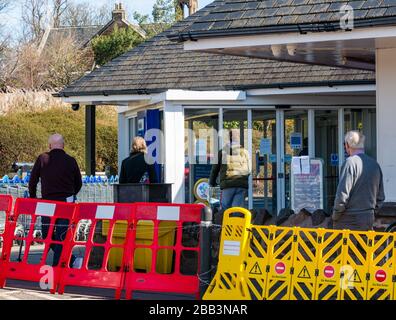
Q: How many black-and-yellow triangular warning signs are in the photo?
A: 3